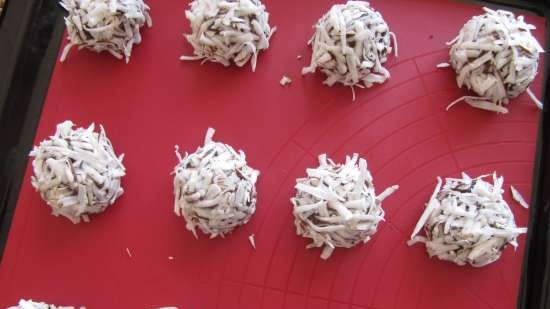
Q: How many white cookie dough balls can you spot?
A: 9